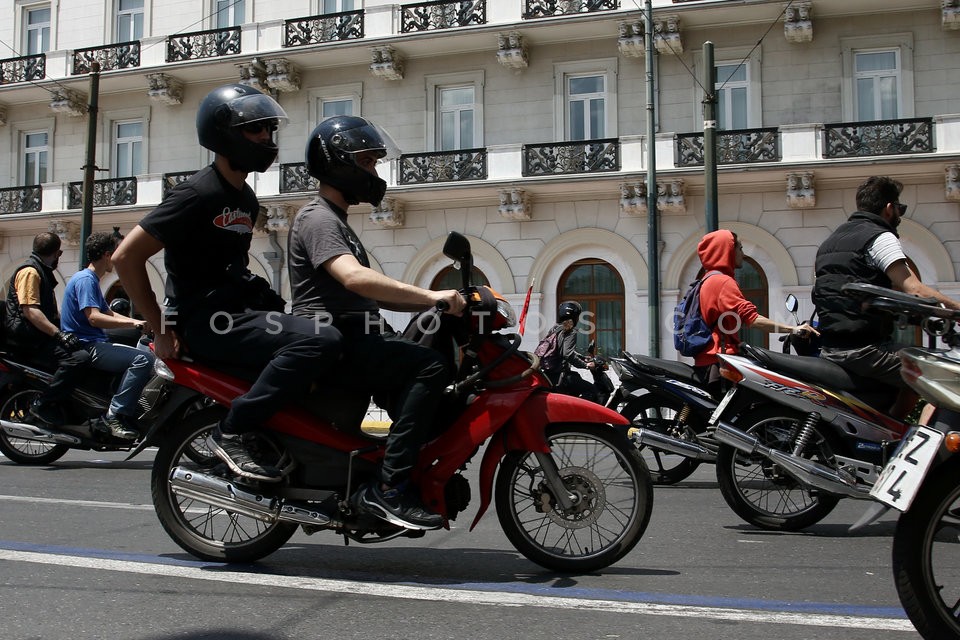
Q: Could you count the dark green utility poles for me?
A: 3